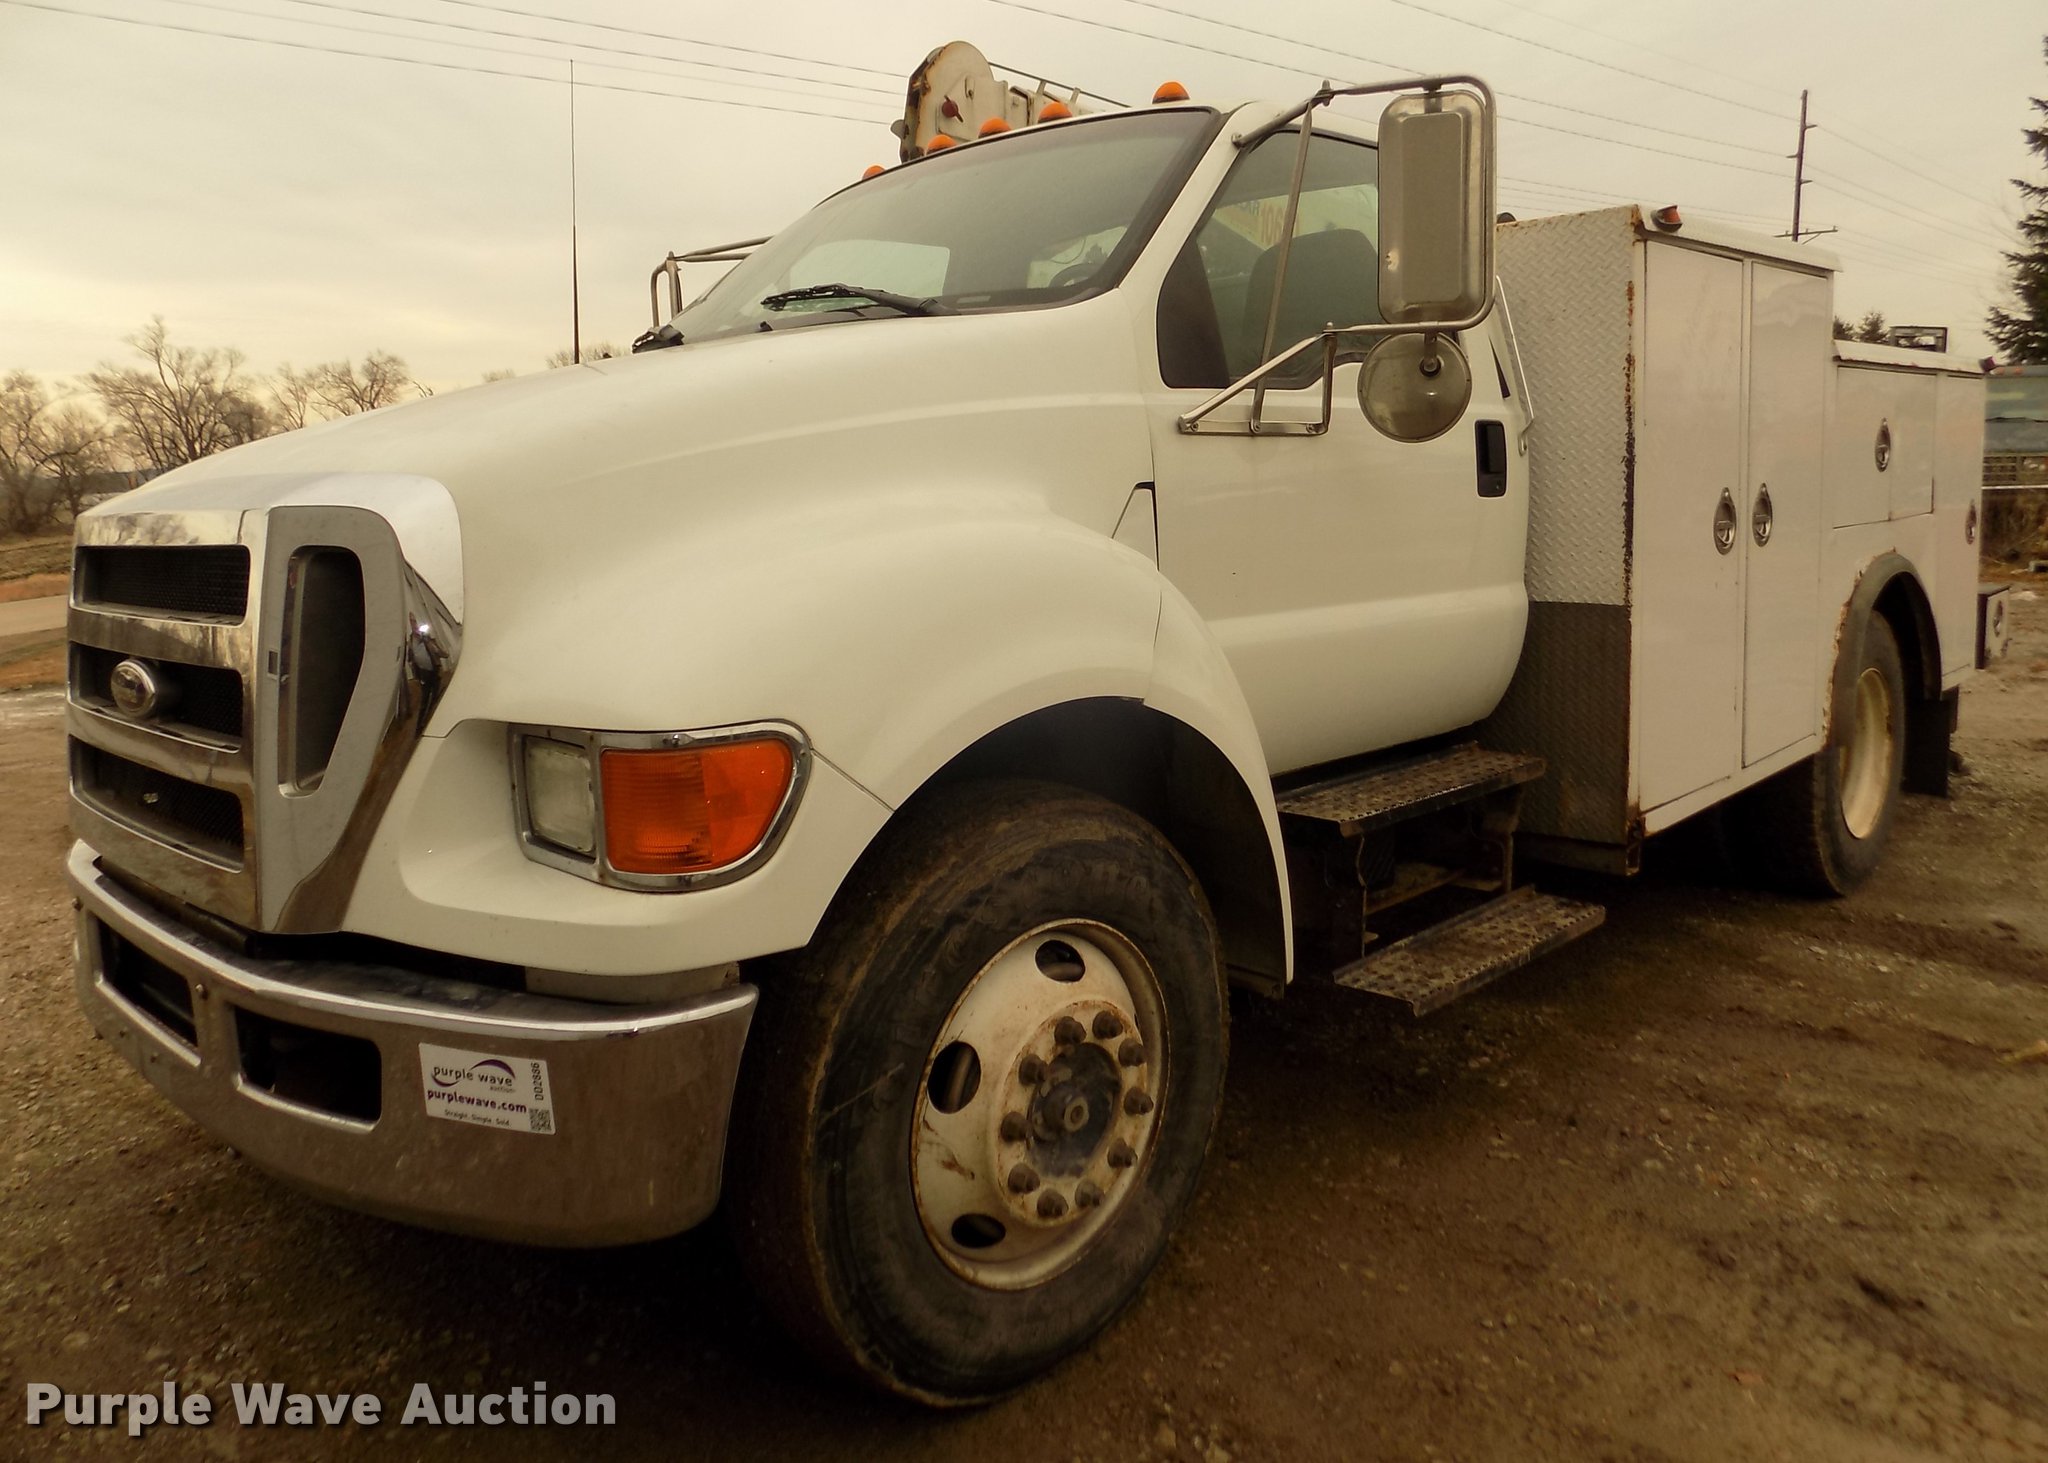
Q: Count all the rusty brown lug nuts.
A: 10